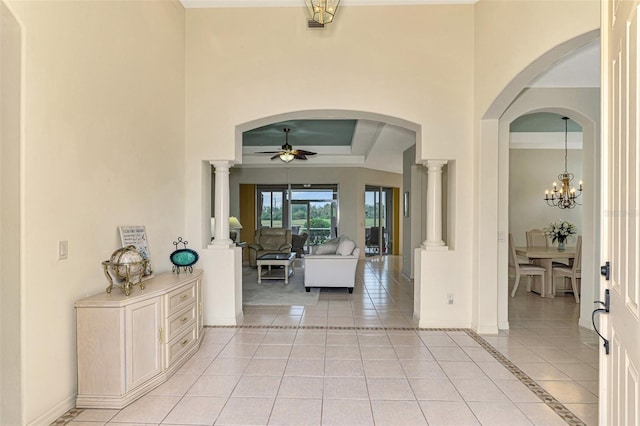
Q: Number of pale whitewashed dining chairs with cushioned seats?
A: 3